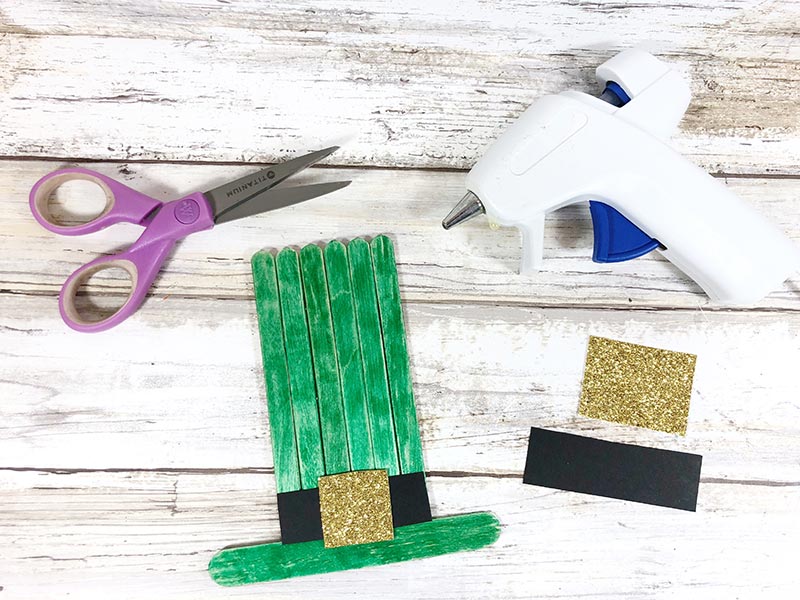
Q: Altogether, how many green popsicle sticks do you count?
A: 7